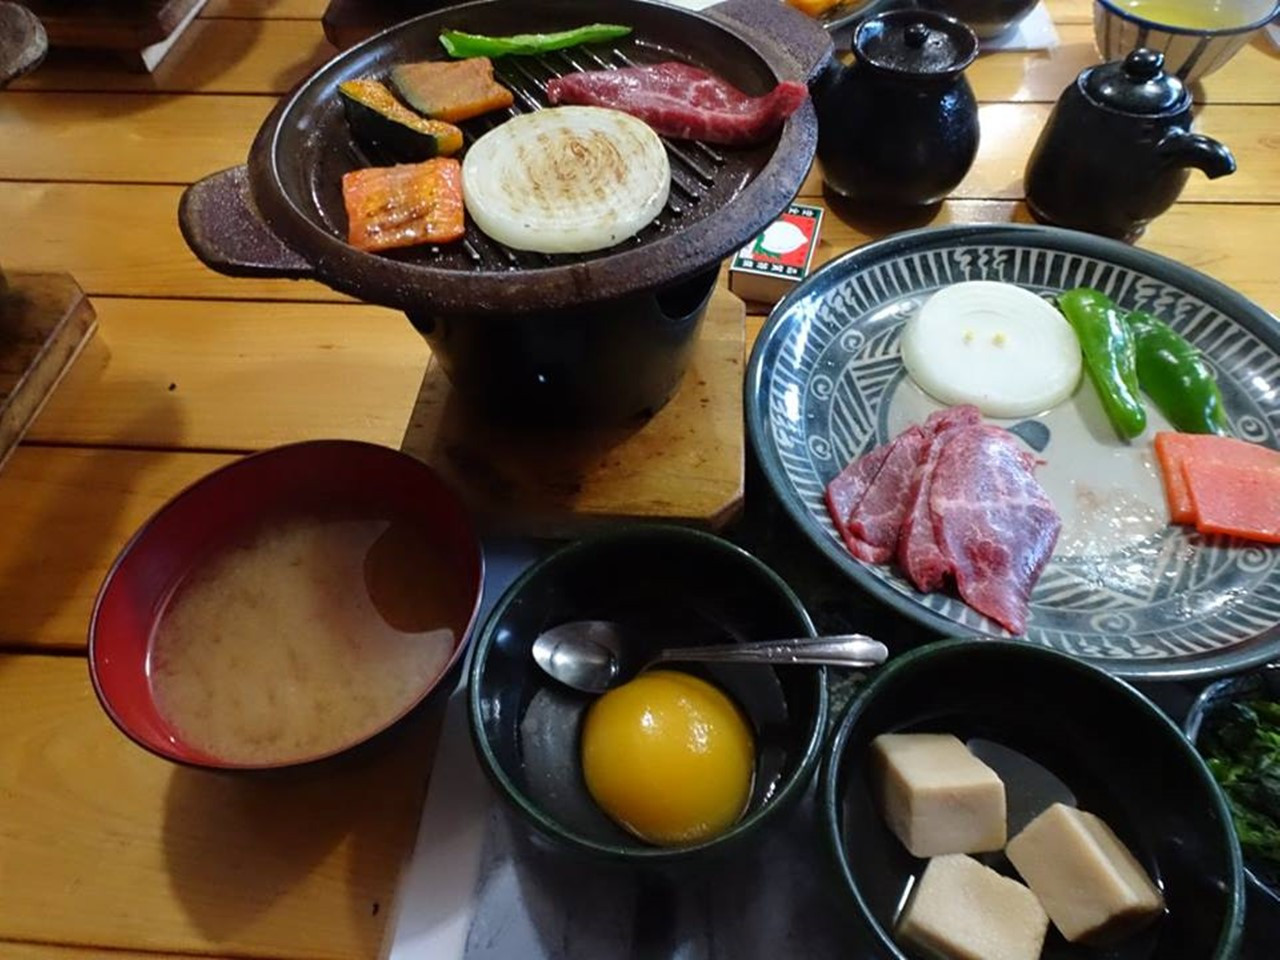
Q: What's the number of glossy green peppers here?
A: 2